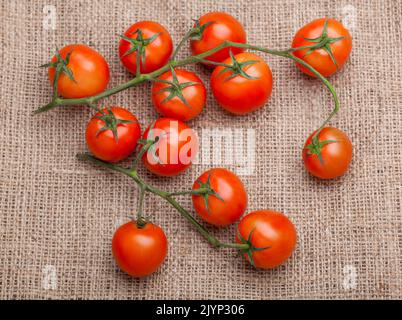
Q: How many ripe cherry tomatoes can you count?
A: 12